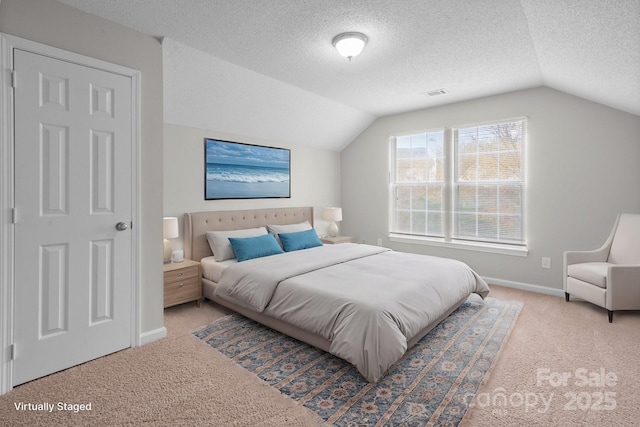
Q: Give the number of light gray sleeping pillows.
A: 2